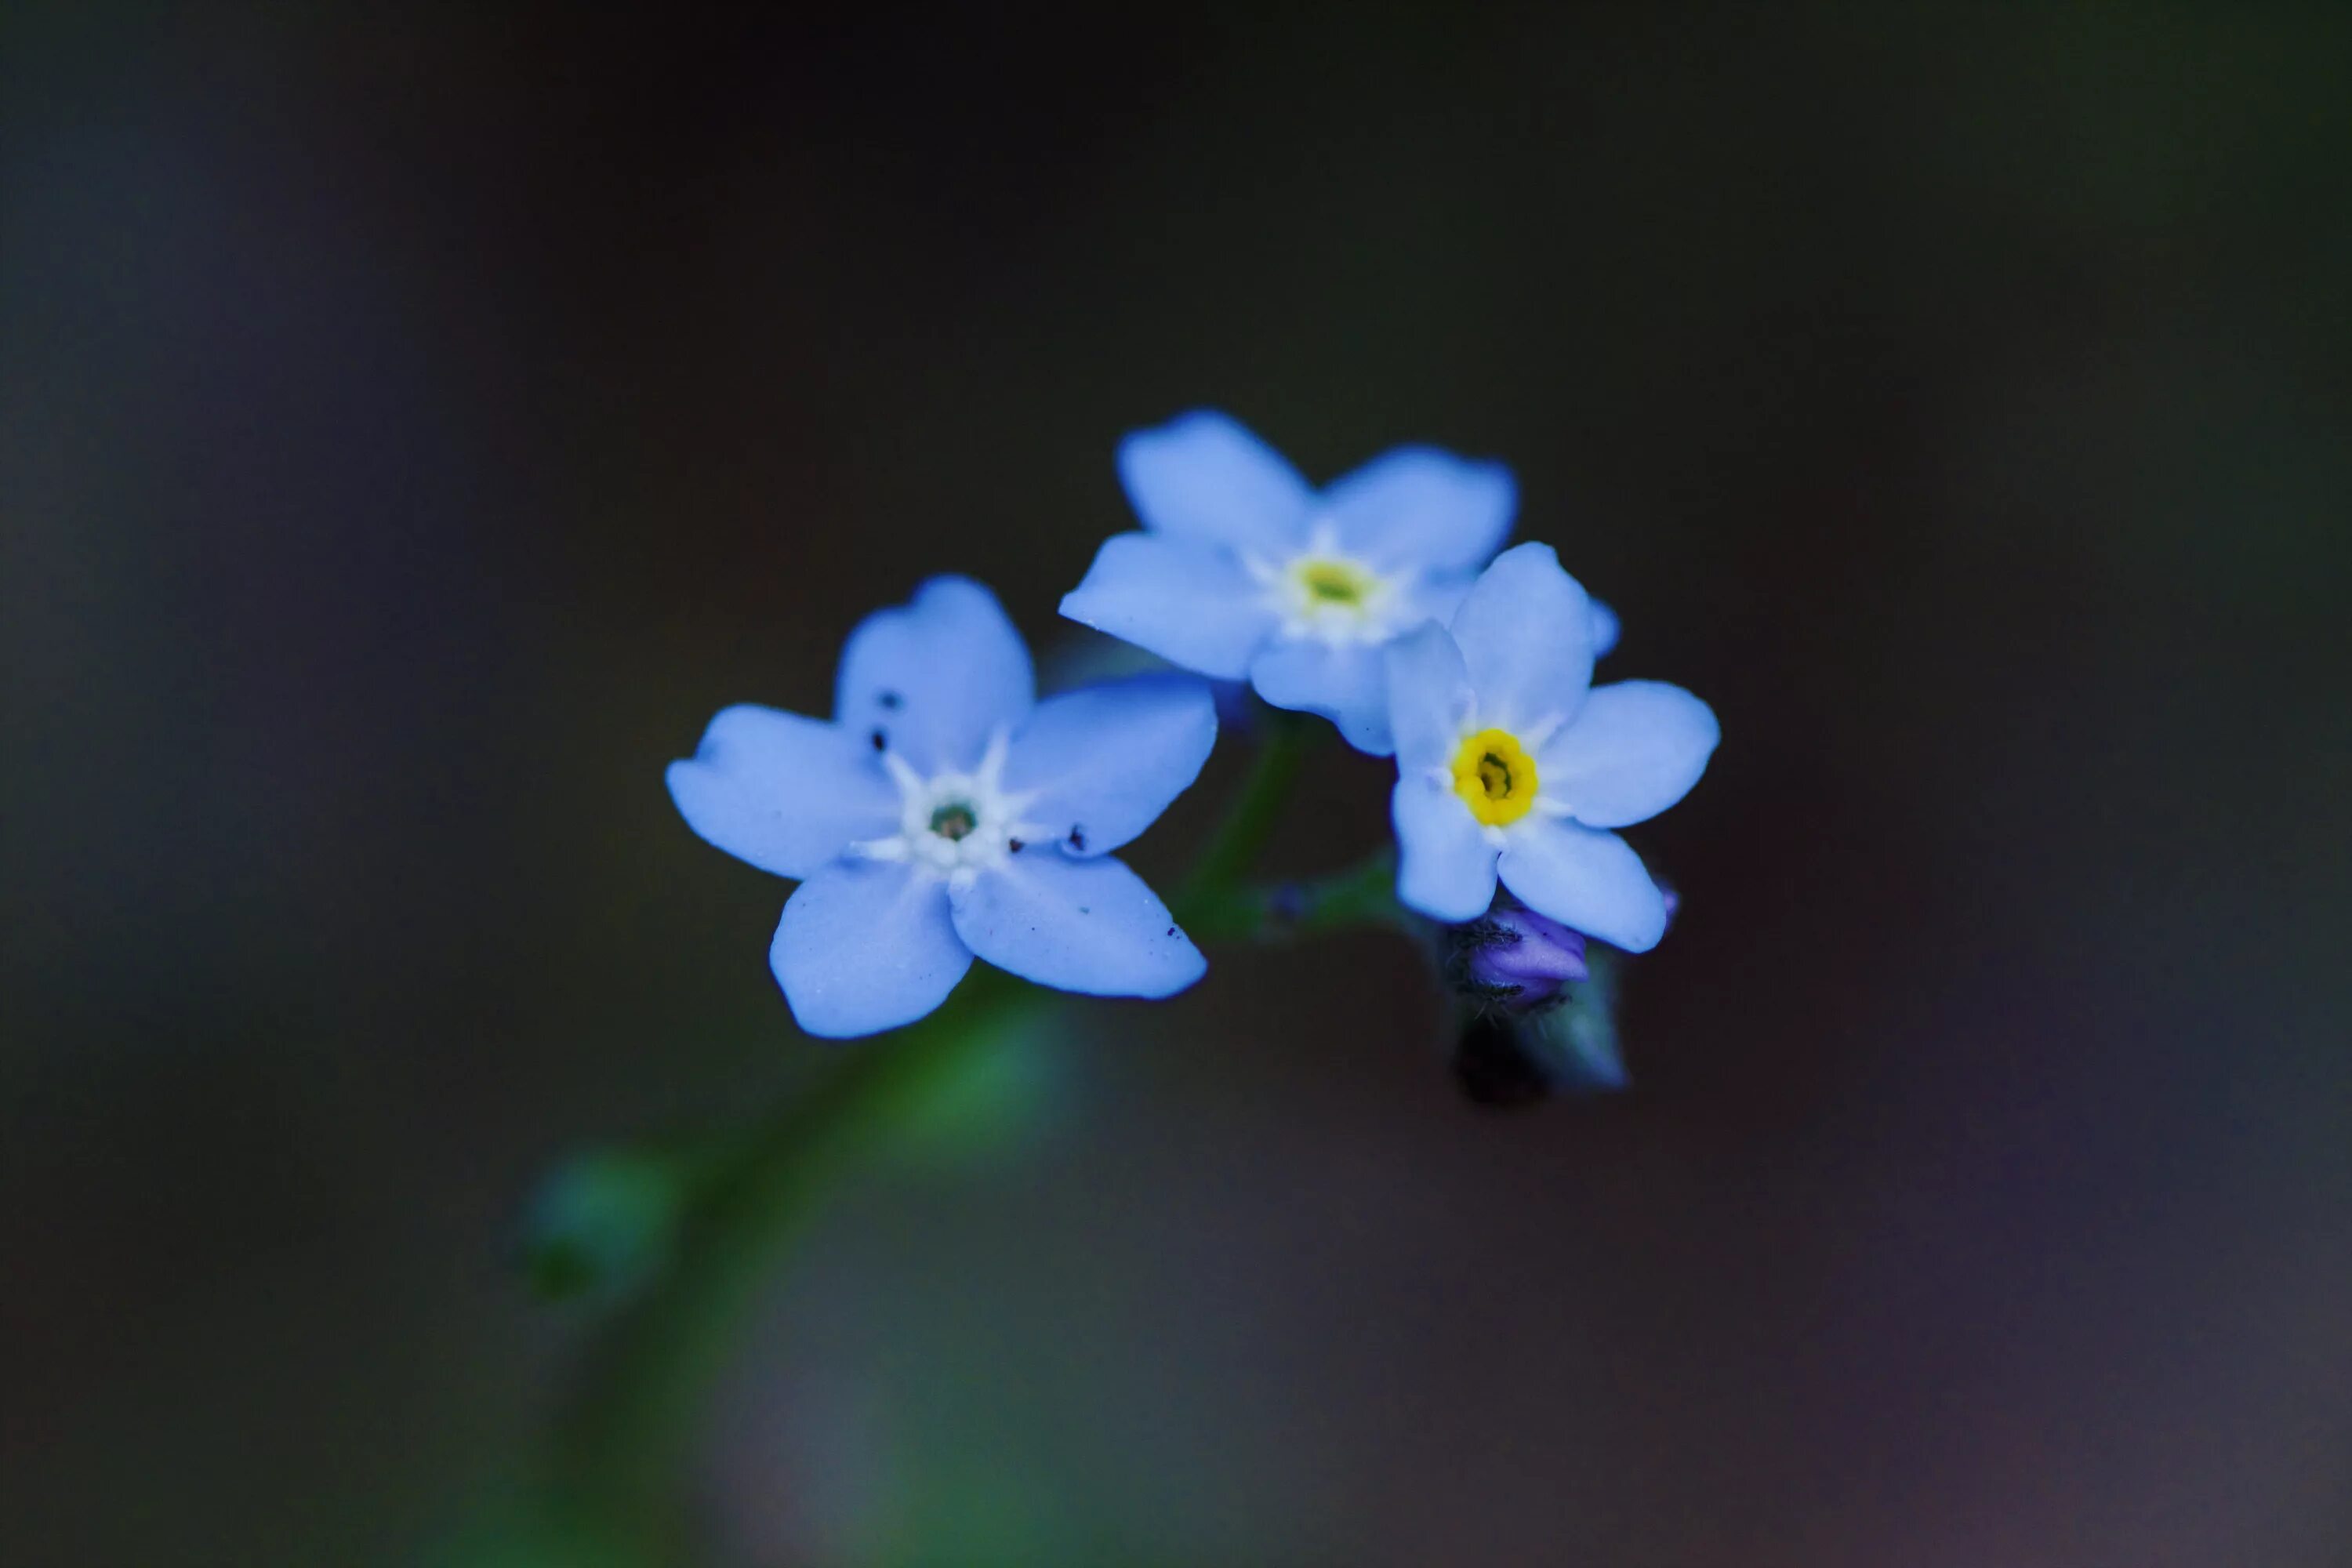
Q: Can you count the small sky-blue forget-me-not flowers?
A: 3